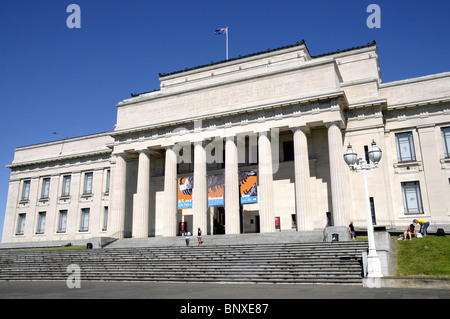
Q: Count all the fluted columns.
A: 8